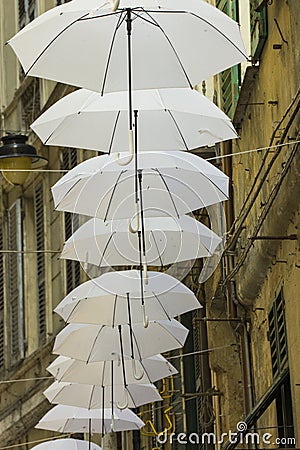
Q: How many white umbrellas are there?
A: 10